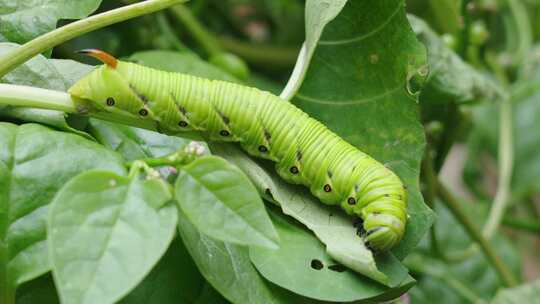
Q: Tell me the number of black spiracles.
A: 8